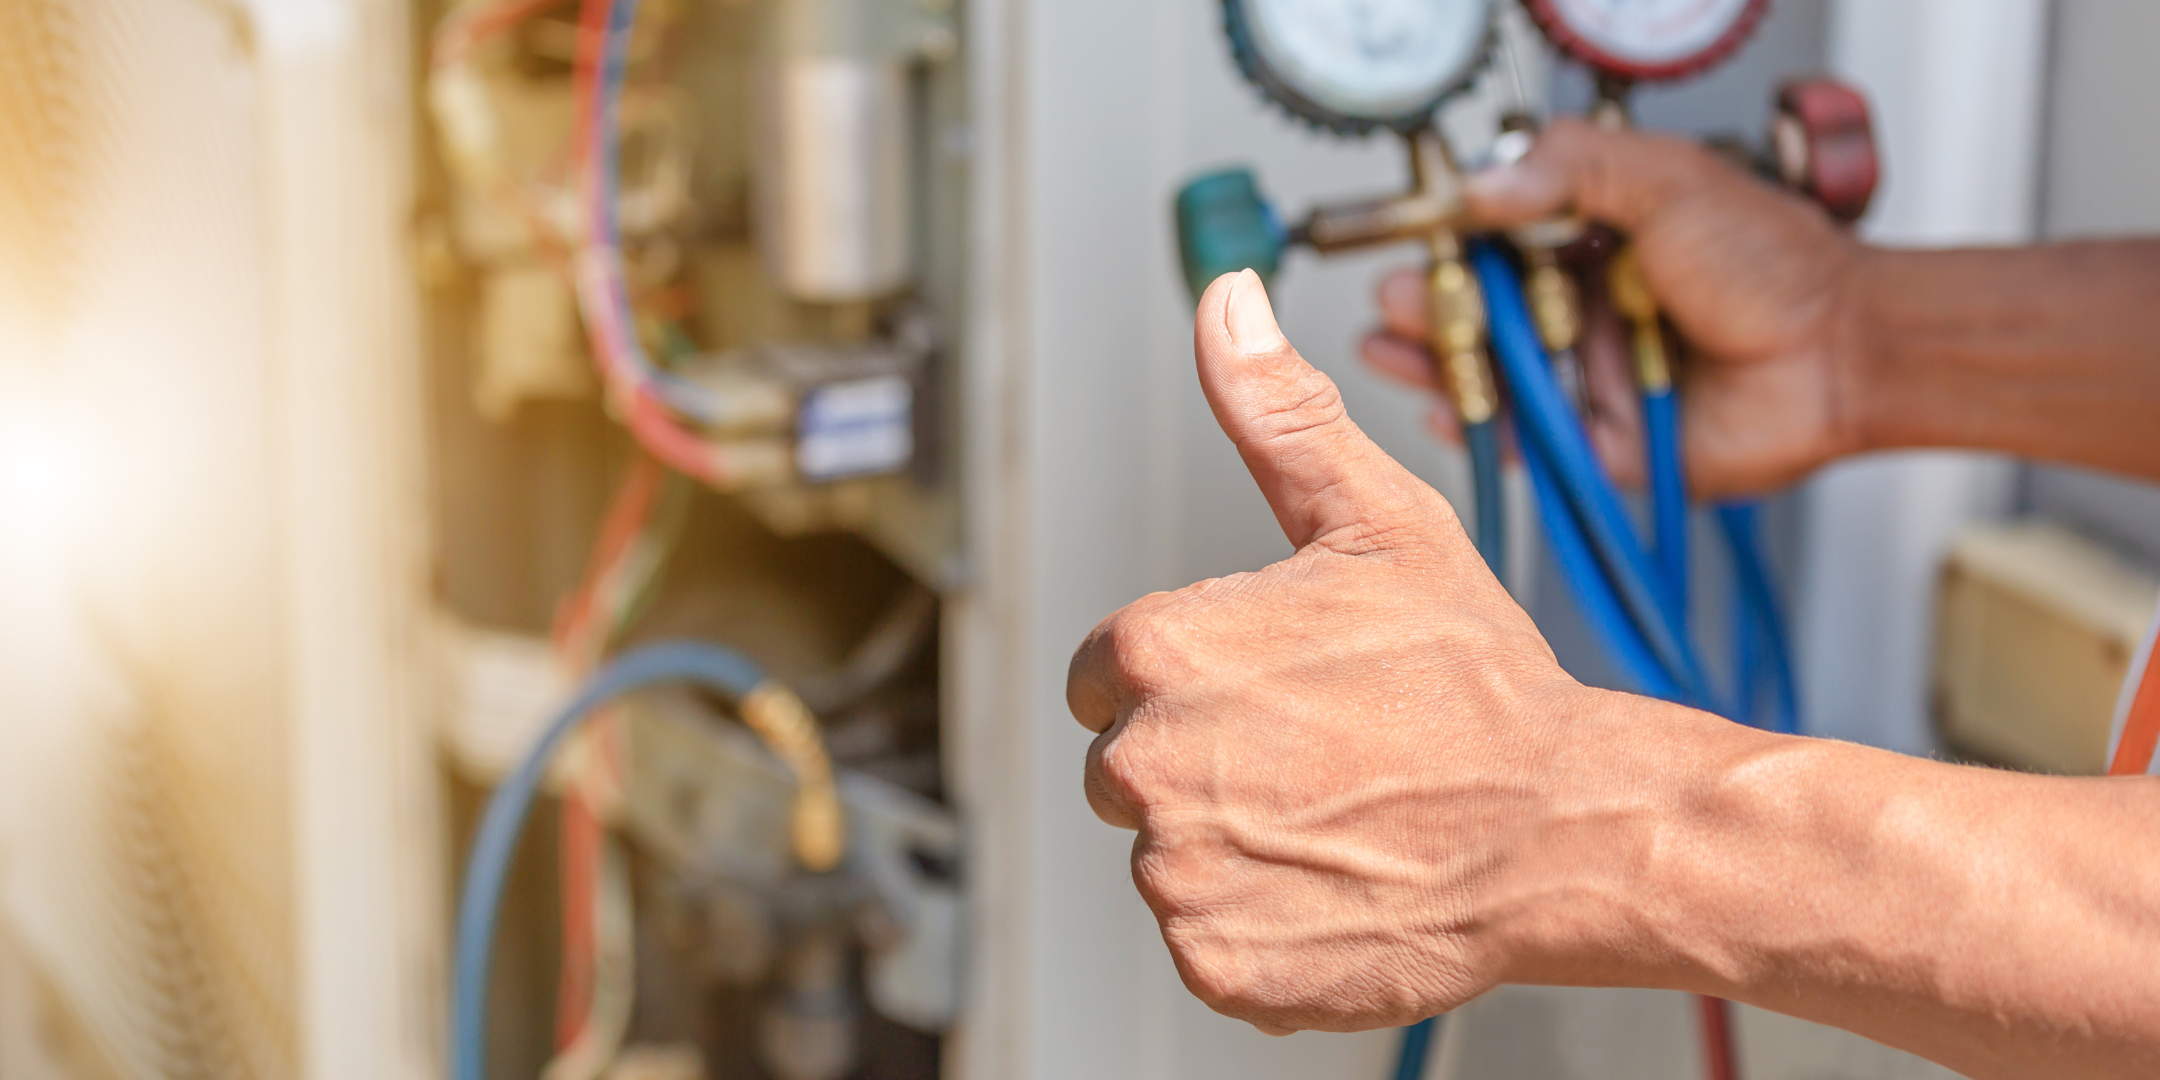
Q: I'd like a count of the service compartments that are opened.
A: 1